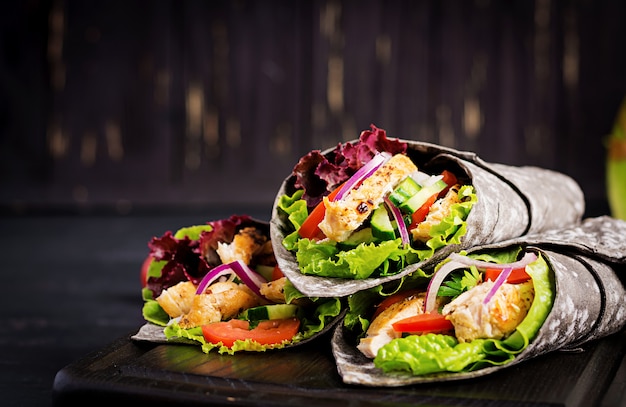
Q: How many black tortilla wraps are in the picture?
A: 3